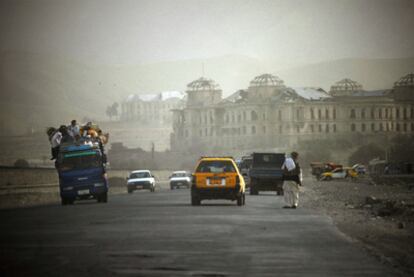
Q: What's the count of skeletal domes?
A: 4